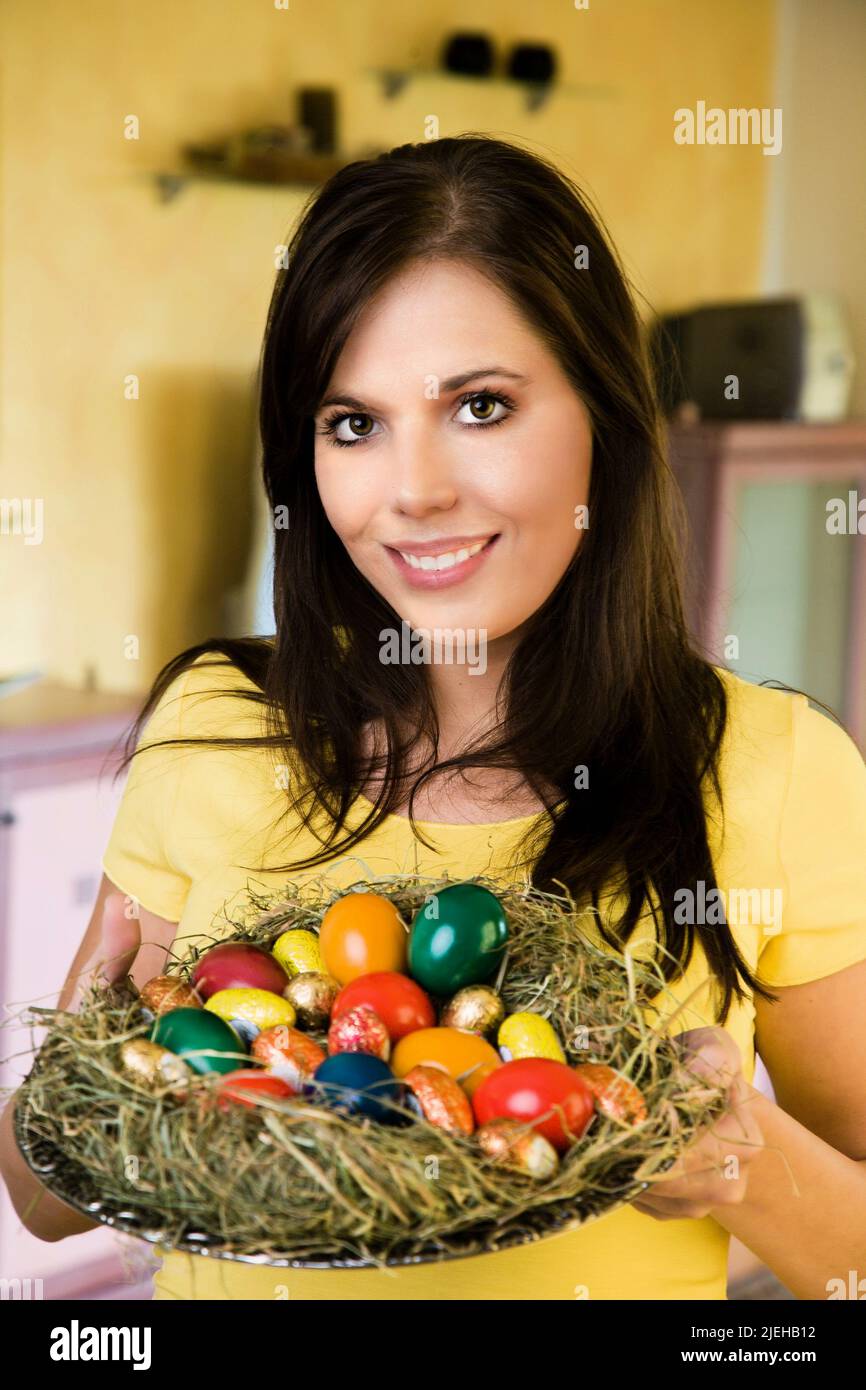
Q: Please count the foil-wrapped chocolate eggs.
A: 12